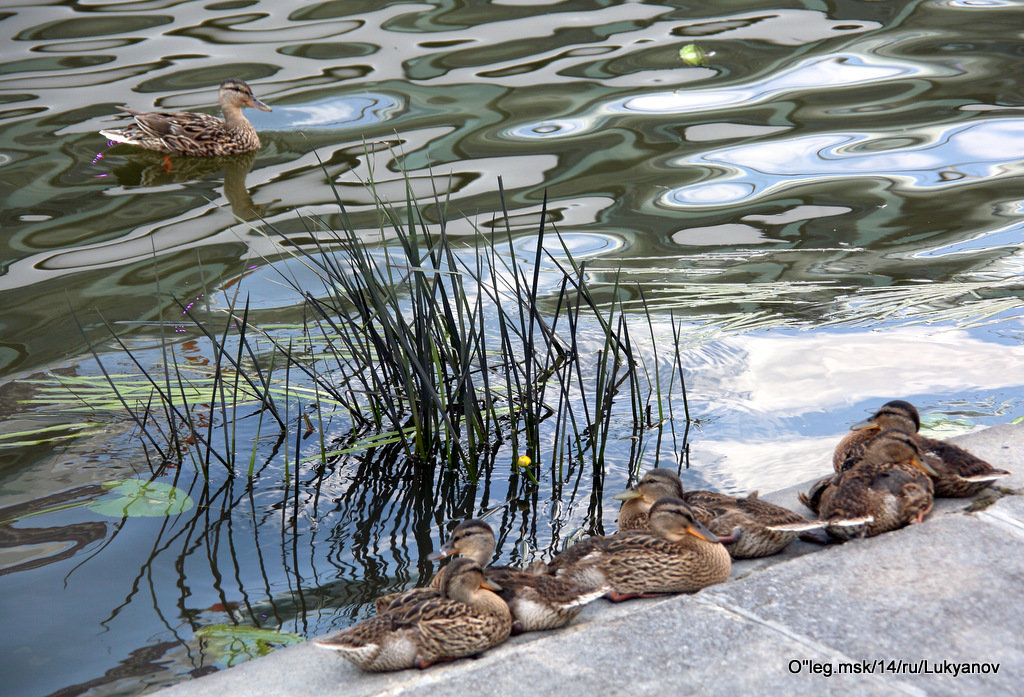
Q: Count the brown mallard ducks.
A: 7